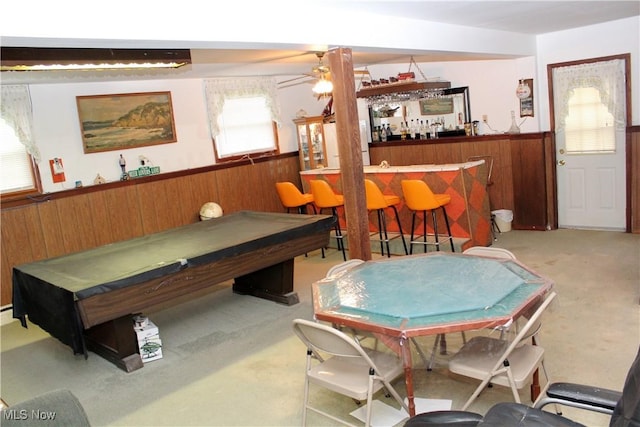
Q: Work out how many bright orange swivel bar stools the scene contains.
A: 4